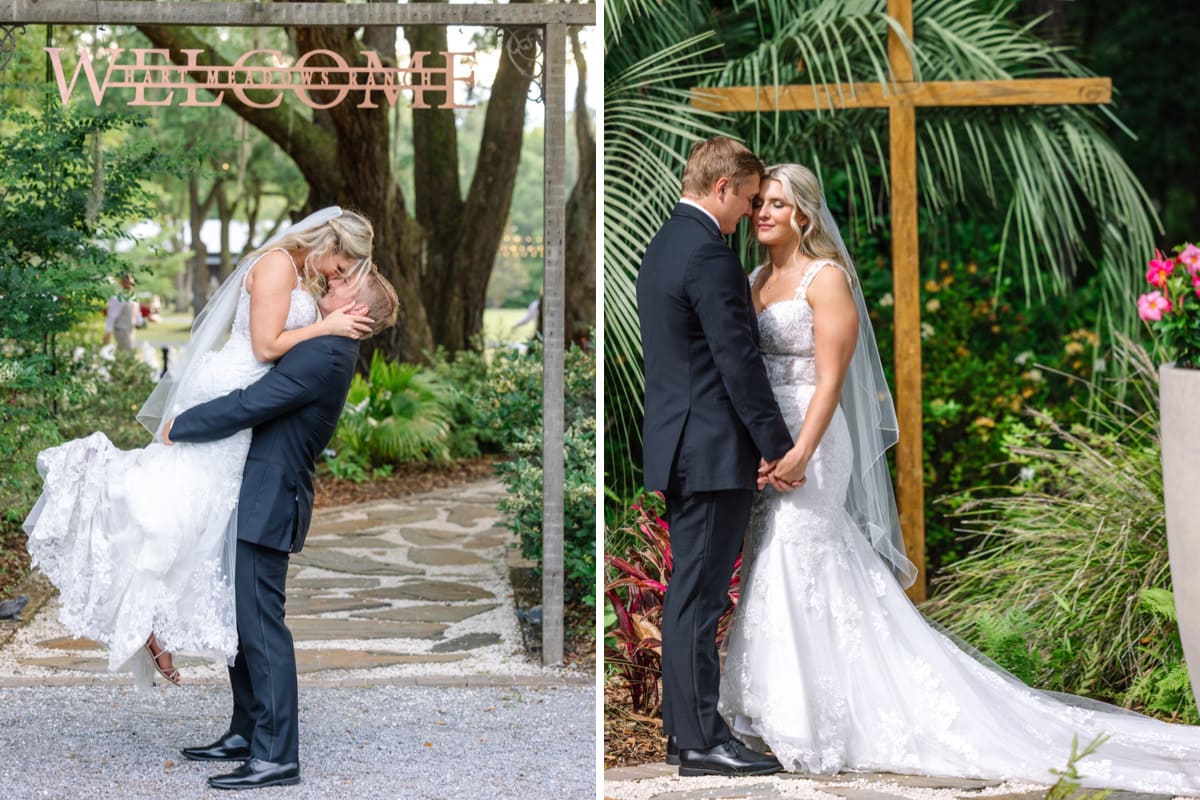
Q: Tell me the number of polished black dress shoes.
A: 4